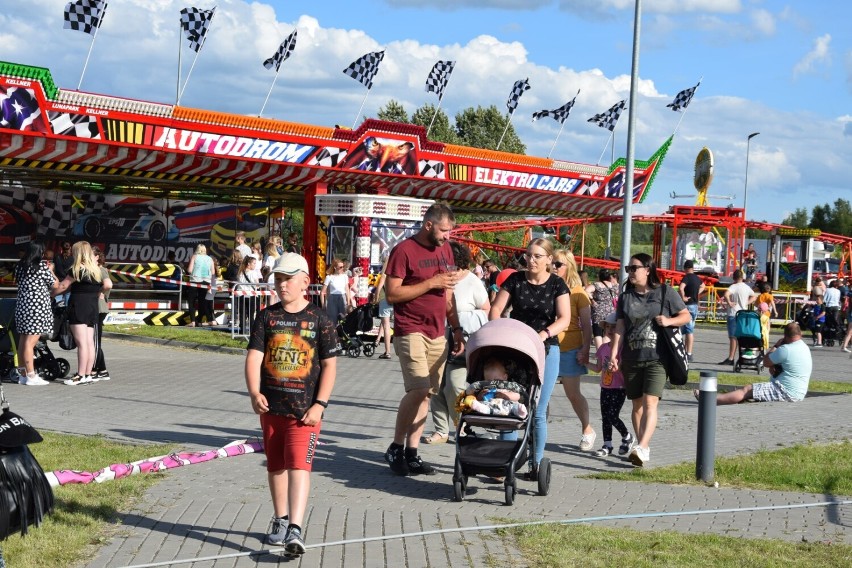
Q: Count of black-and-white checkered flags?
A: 9